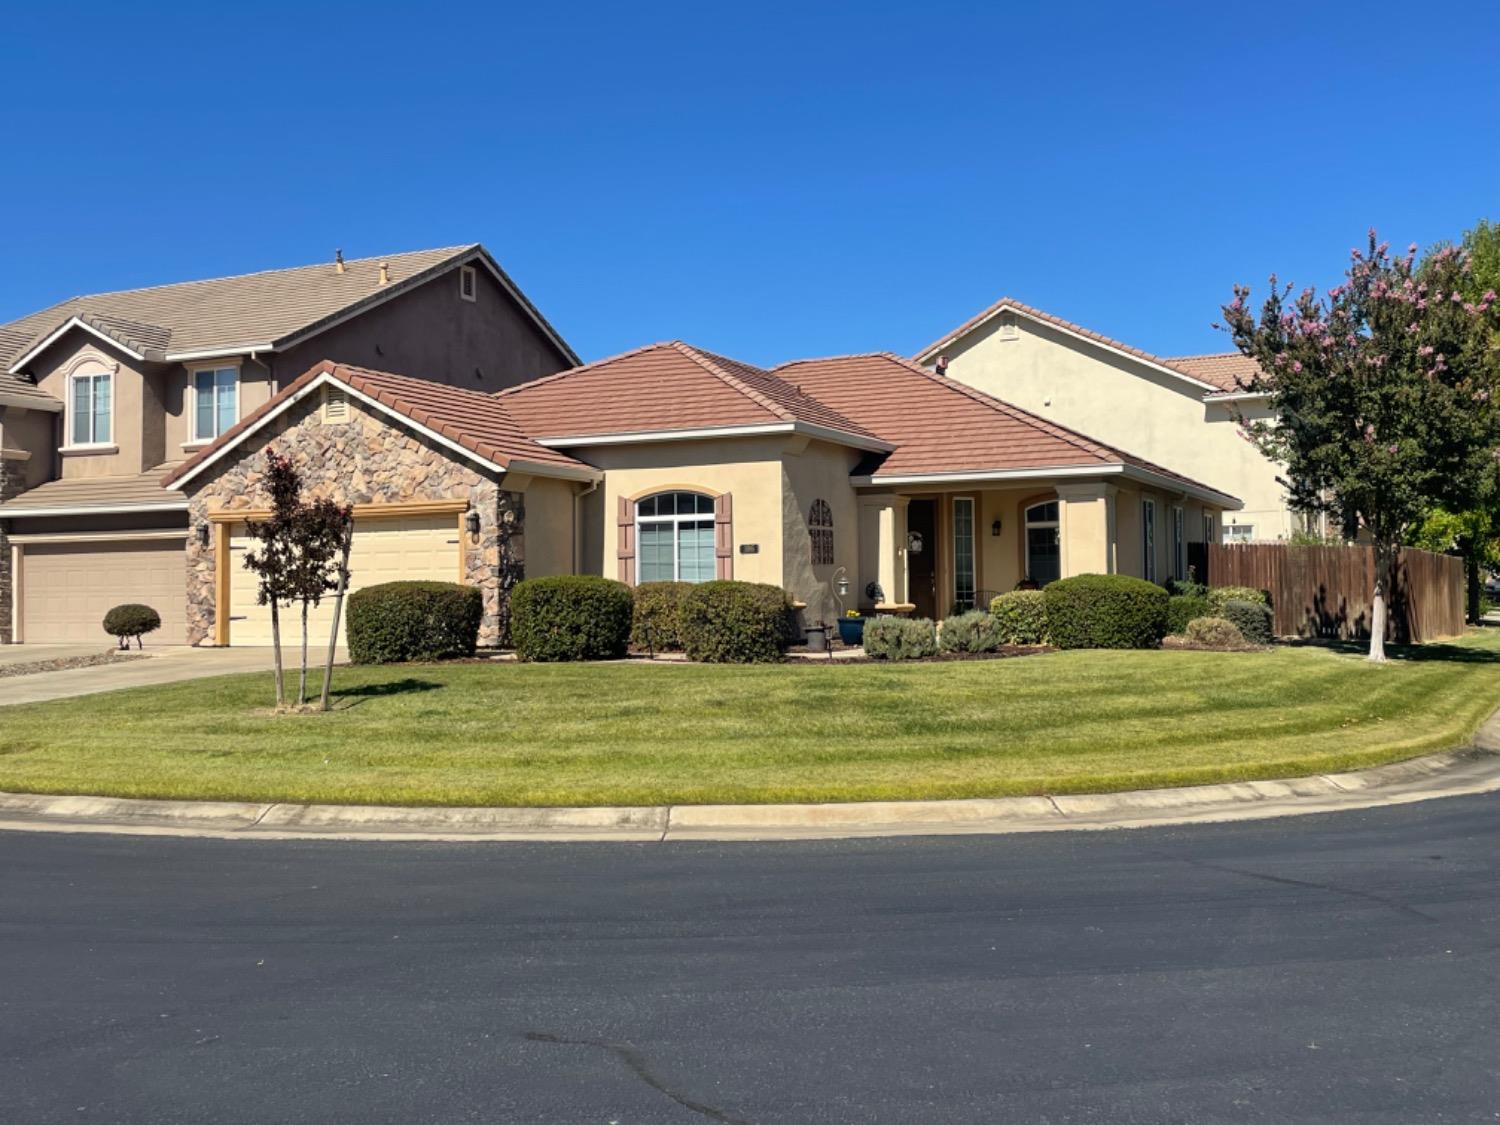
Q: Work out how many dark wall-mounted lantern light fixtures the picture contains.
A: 3